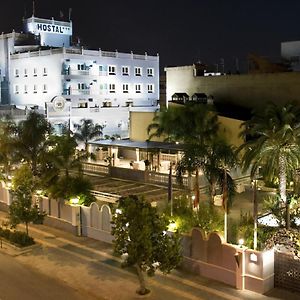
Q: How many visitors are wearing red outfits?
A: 0